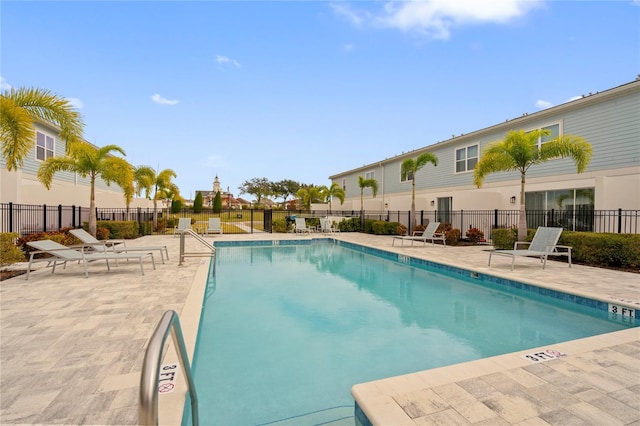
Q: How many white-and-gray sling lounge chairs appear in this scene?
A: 8